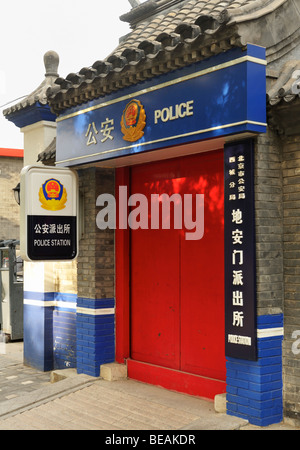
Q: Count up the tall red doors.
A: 2